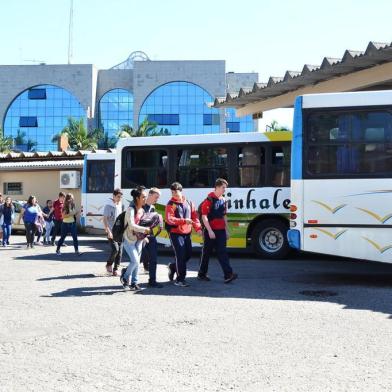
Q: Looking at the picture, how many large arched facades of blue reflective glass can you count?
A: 3